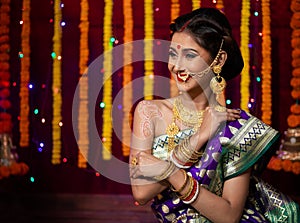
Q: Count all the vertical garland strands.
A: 13